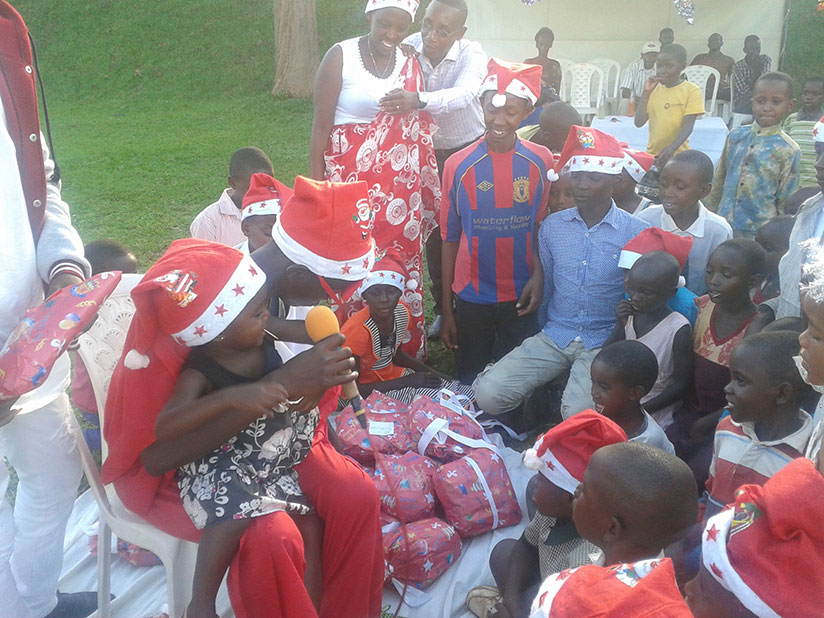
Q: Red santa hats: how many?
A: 13